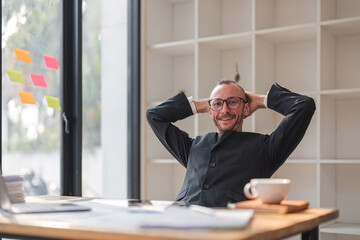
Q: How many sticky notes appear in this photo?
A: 6